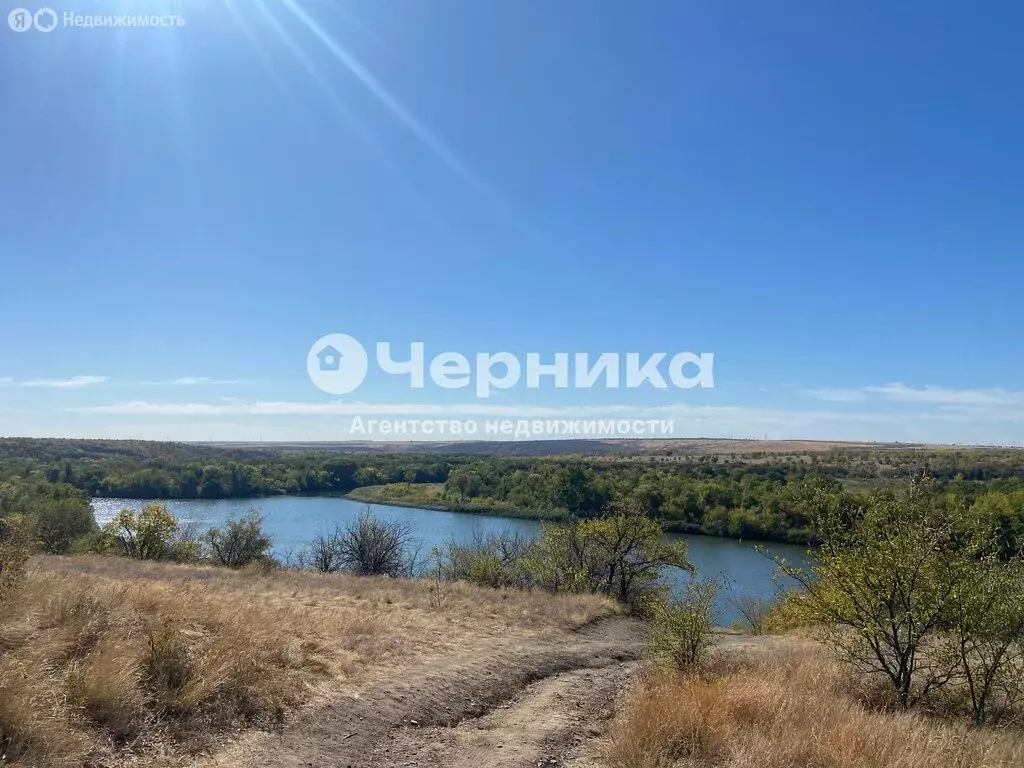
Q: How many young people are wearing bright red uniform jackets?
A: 0